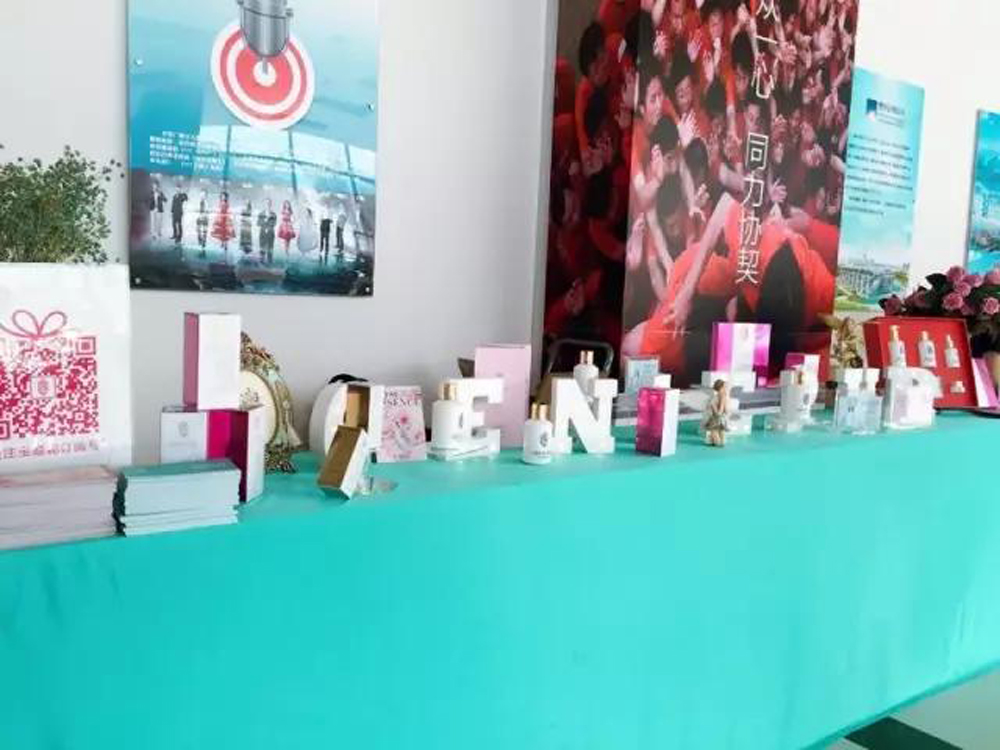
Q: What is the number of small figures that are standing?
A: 1